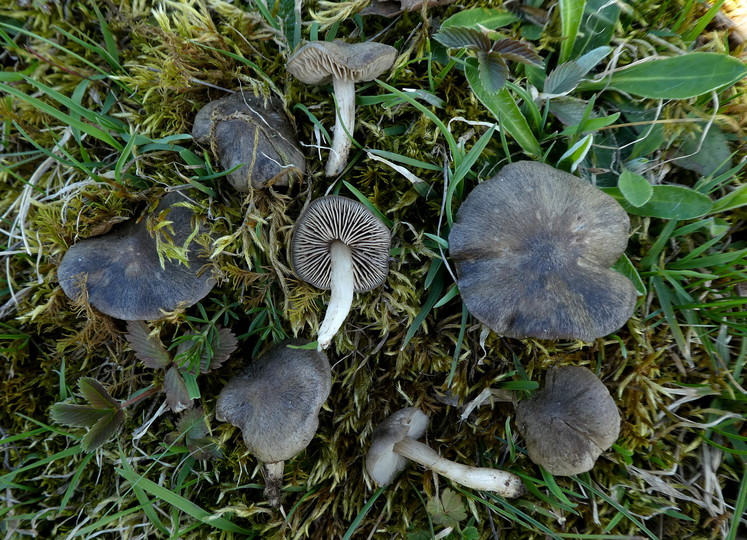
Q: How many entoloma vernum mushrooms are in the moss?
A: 8